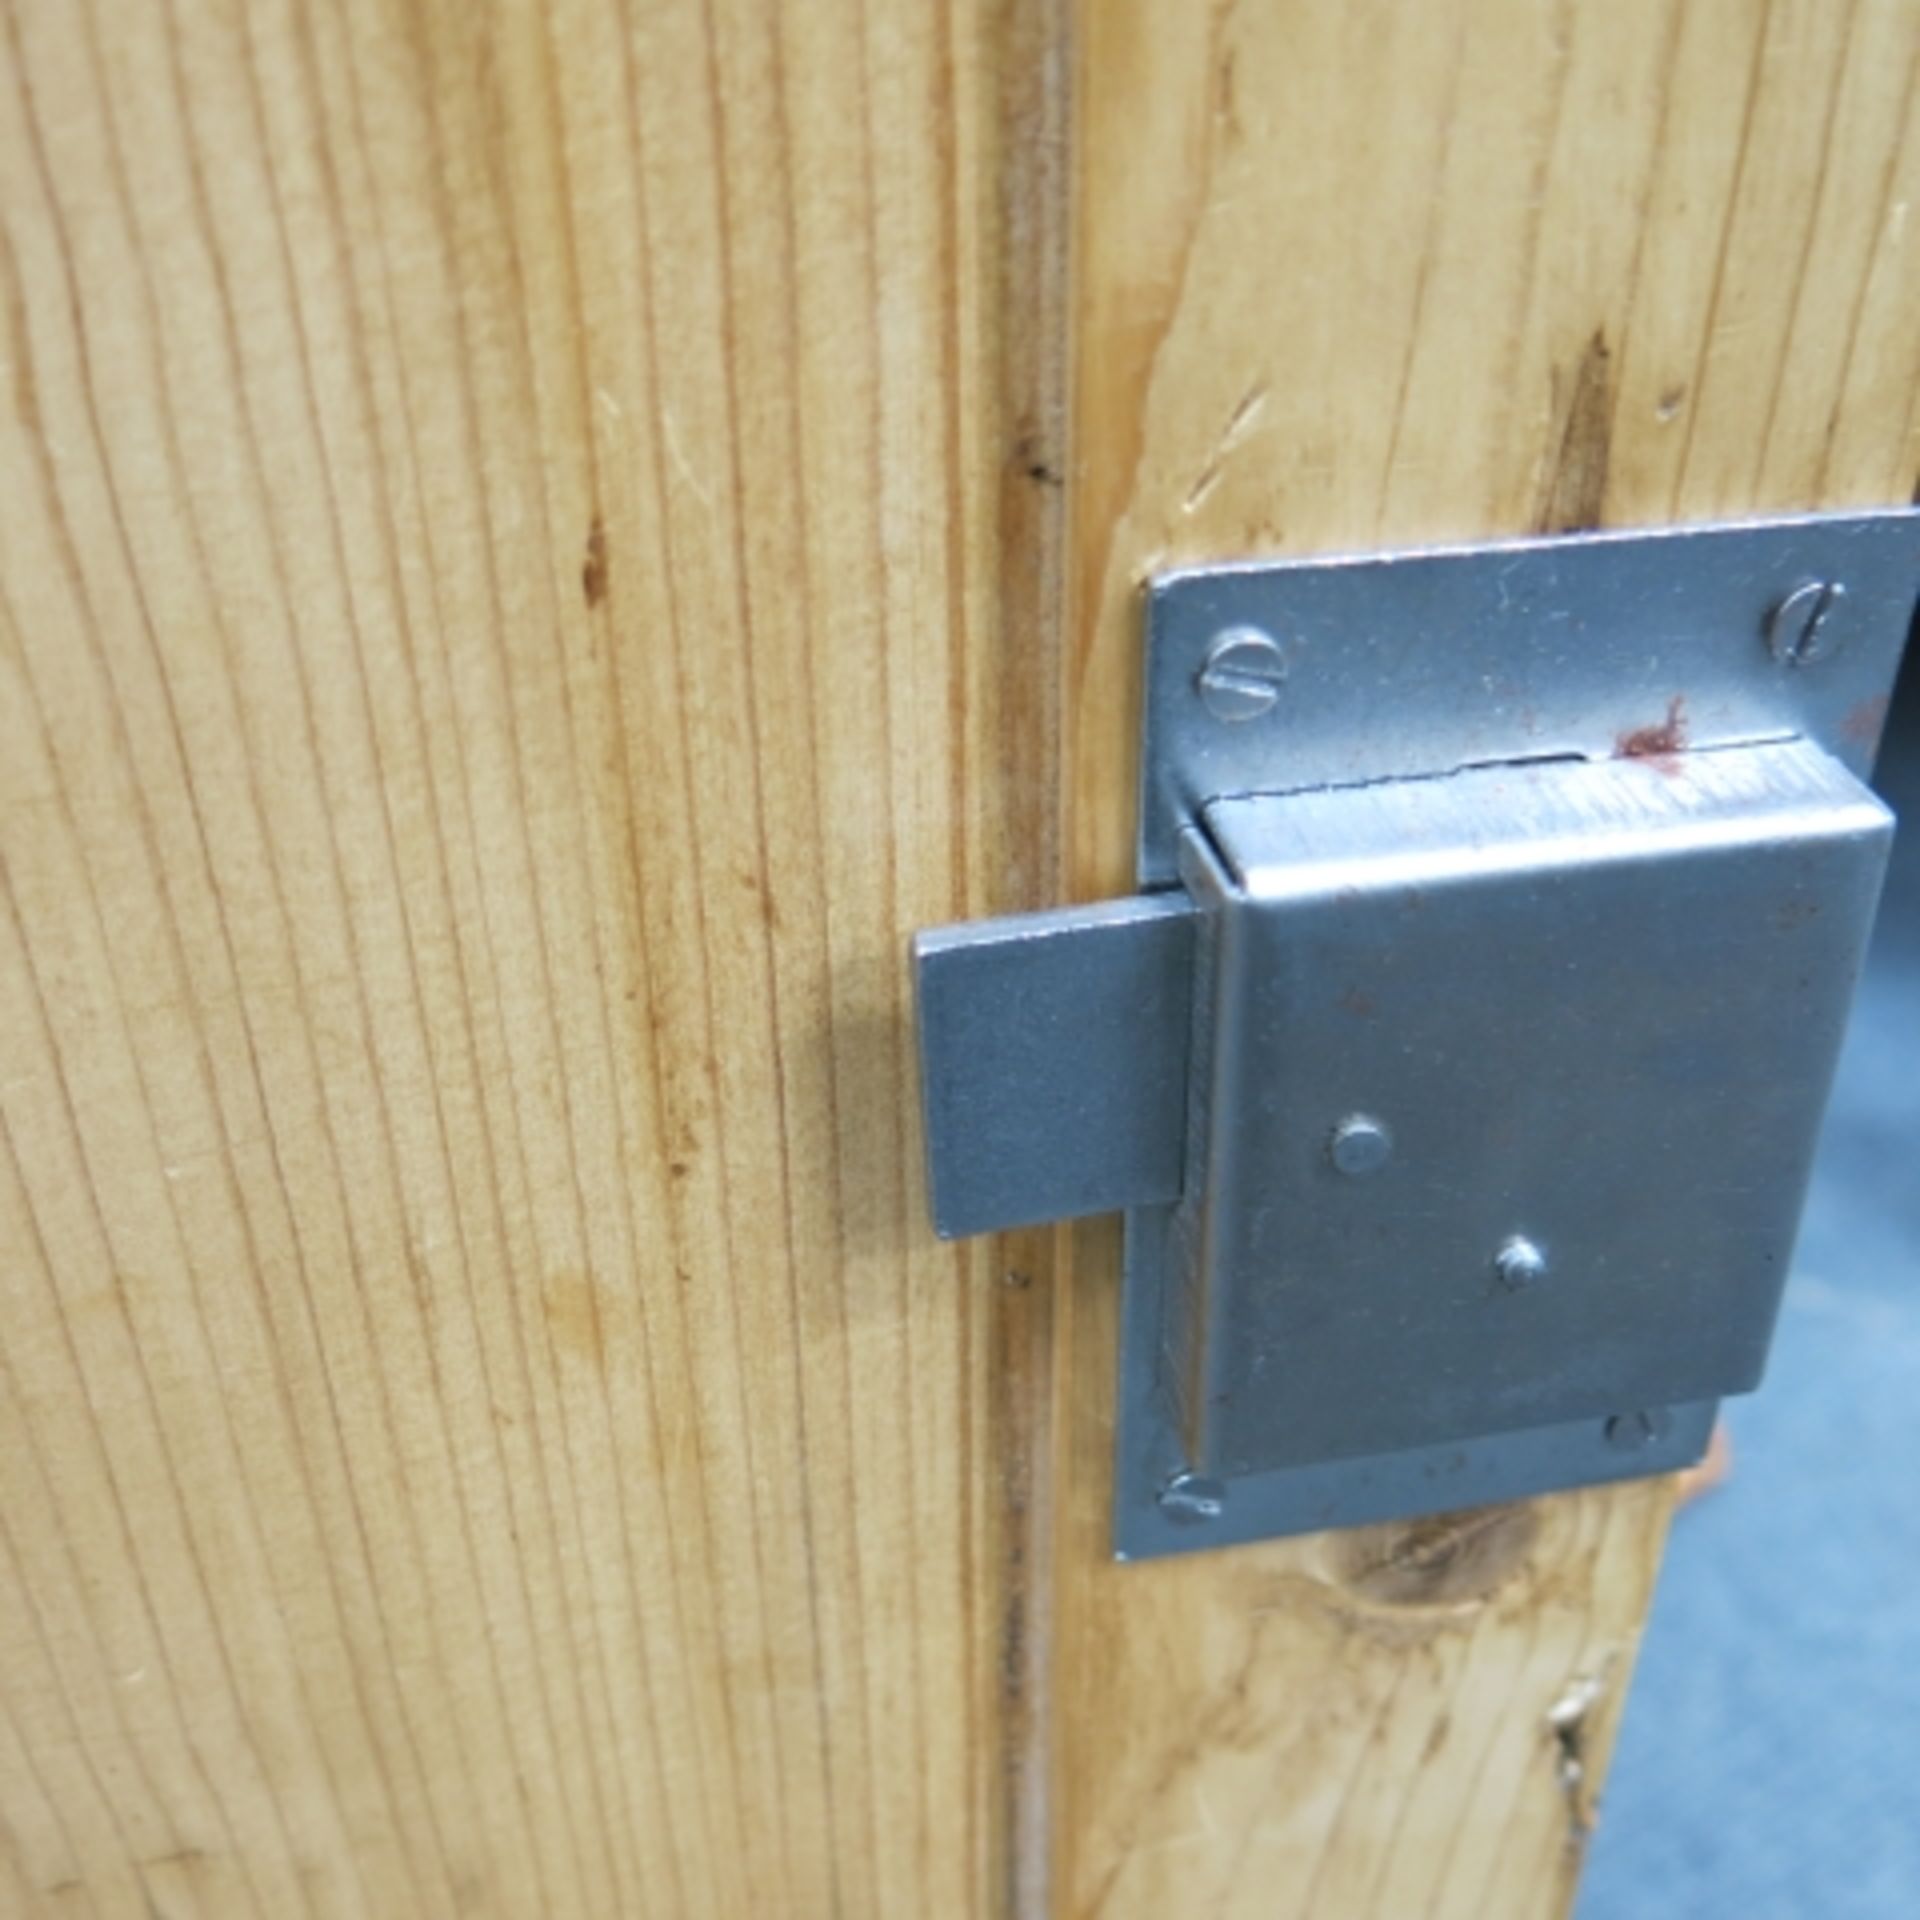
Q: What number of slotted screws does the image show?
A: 4